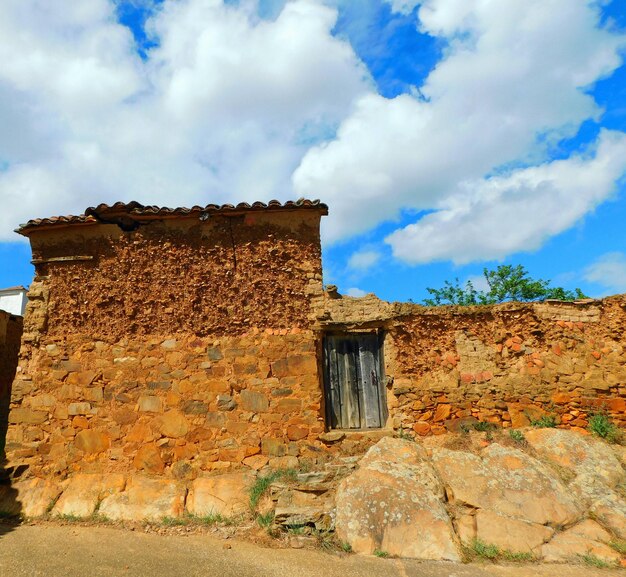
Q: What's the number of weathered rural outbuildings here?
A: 1